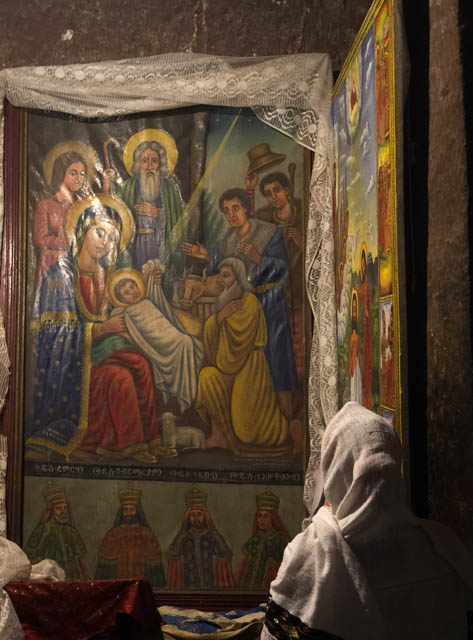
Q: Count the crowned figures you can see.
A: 4